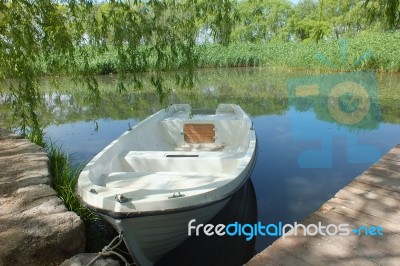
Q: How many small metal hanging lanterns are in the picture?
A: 0